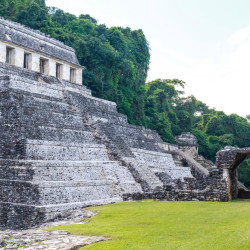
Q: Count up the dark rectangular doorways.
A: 5